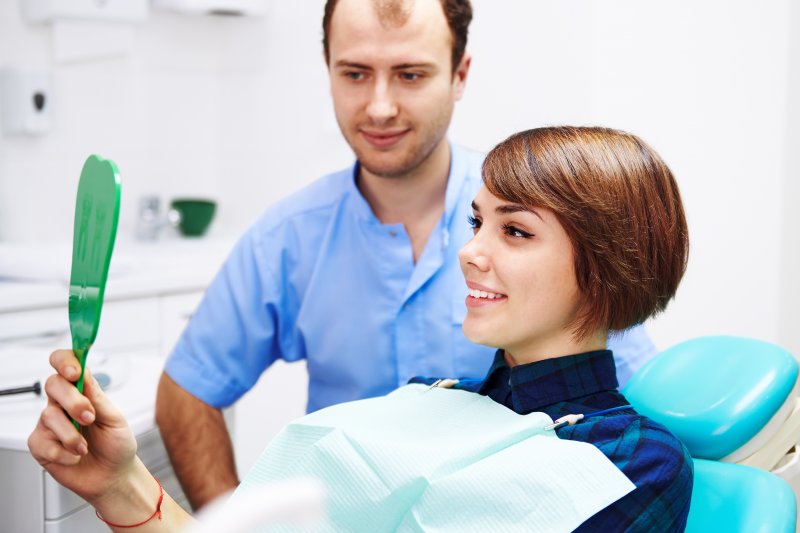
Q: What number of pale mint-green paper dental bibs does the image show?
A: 1